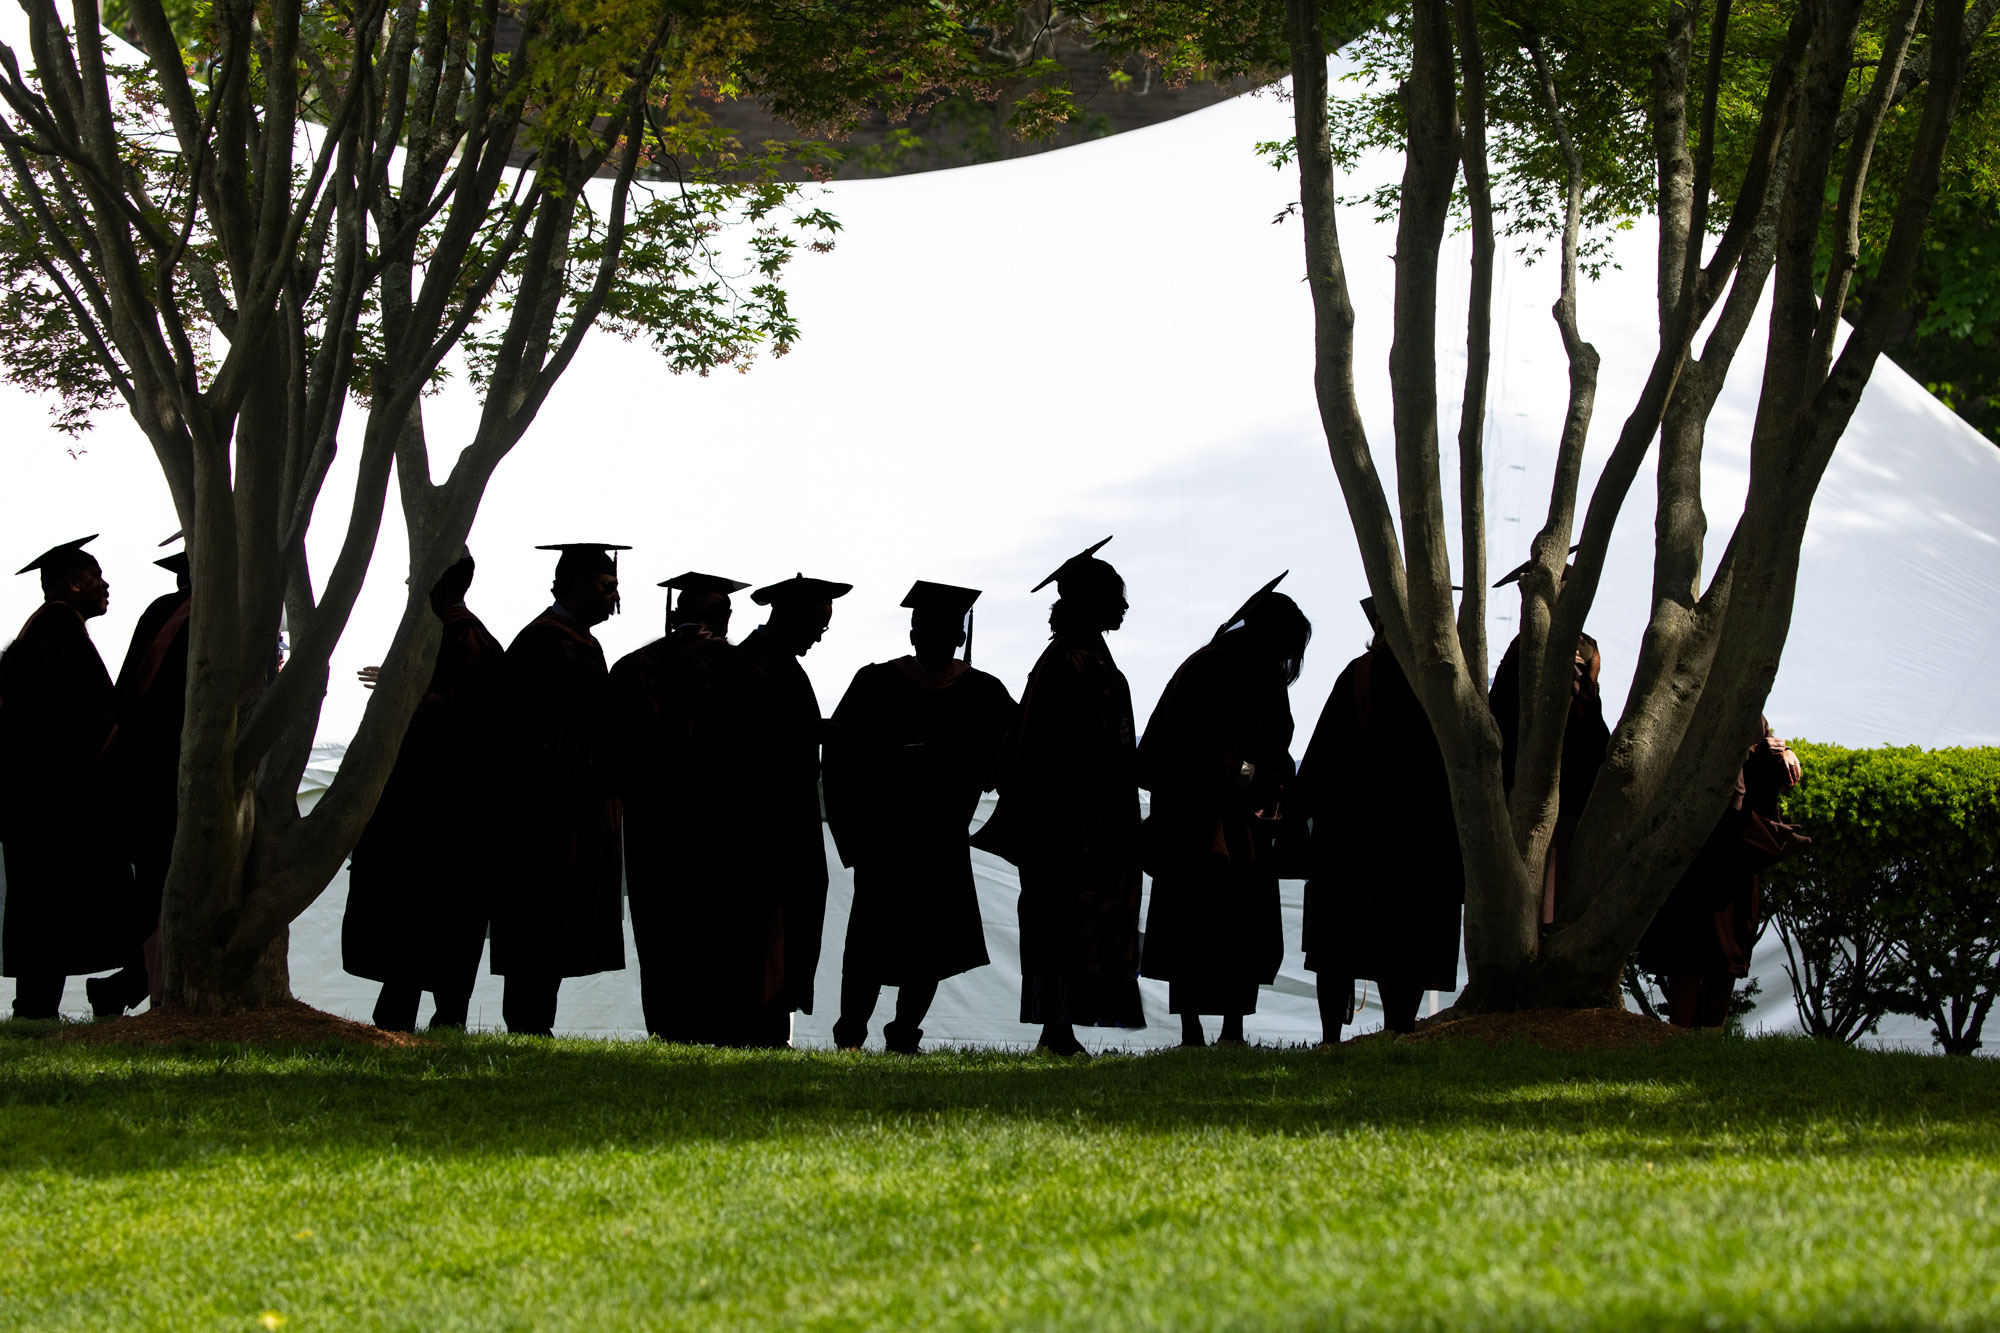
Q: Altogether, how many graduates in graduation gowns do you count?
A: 12